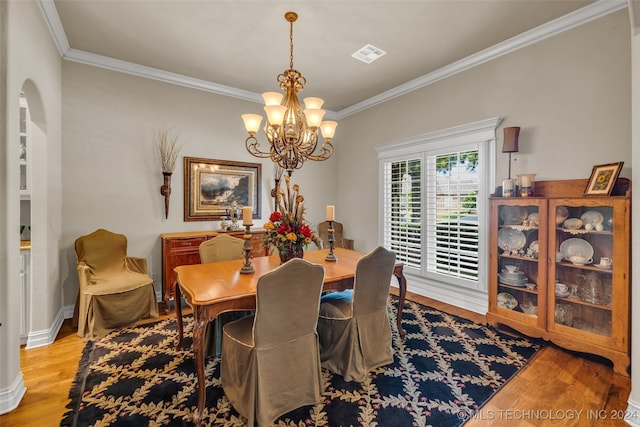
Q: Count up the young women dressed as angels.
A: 0